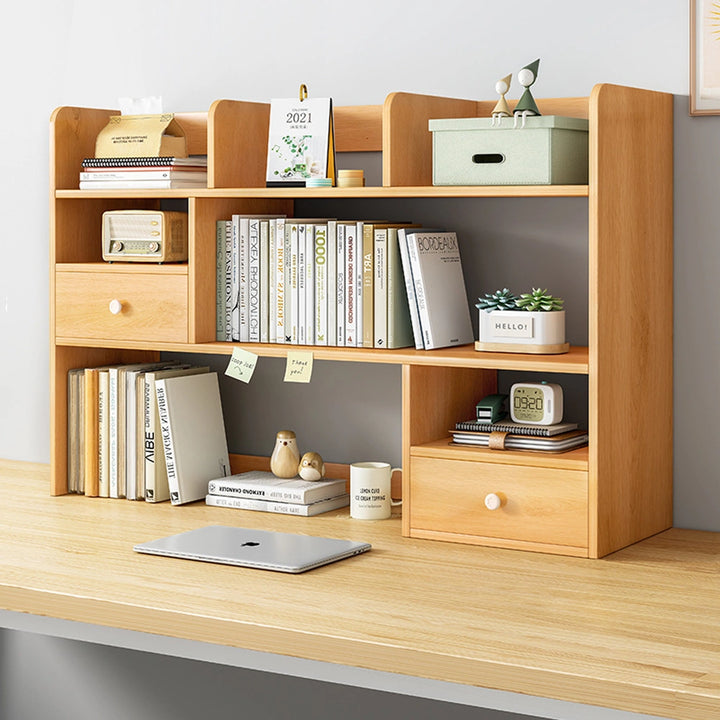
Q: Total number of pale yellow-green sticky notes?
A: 2